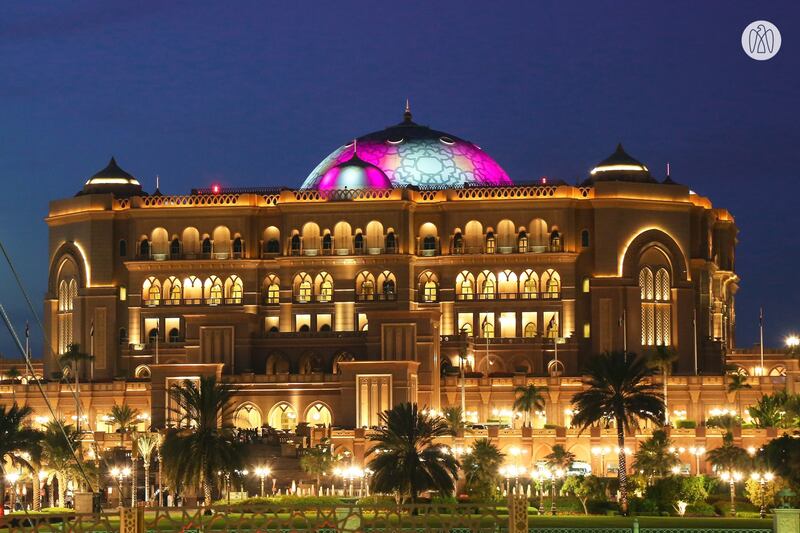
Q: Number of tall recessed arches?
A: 2